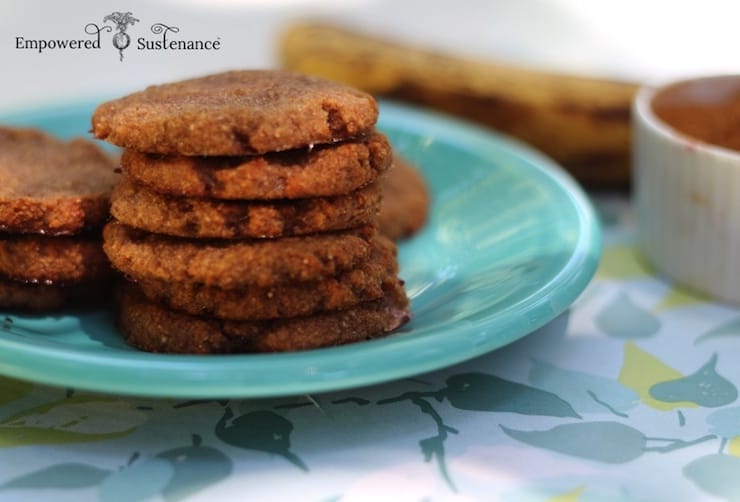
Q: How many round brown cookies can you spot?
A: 10